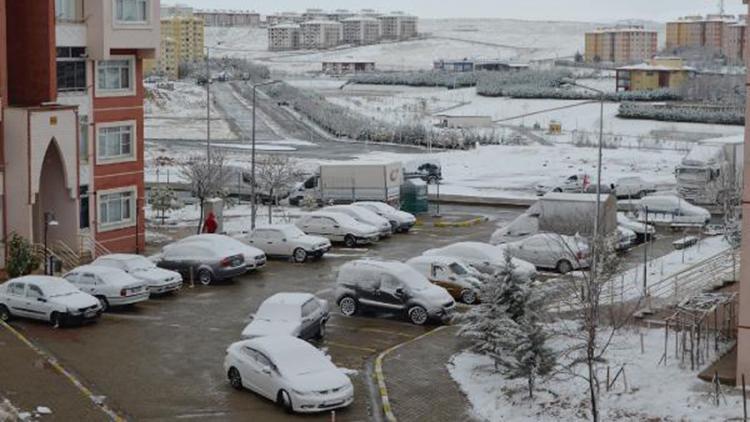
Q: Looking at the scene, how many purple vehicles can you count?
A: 0